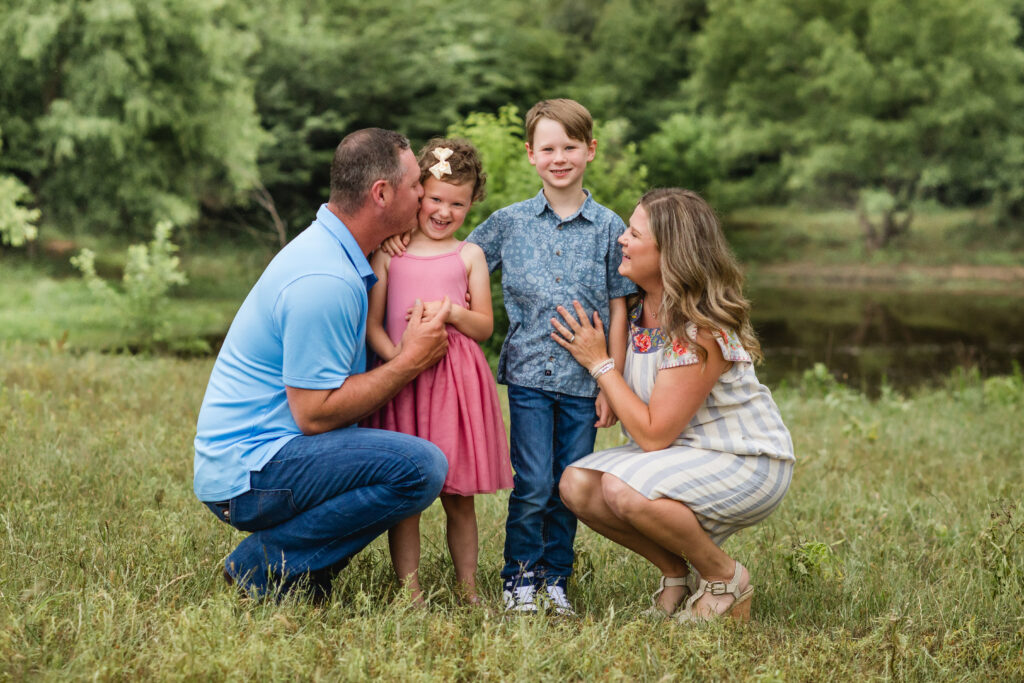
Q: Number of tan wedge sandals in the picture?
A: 2